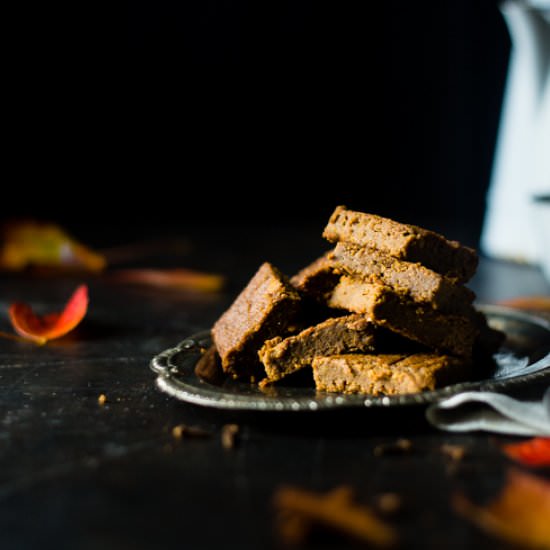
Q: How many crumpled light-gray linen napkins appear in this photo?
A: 1